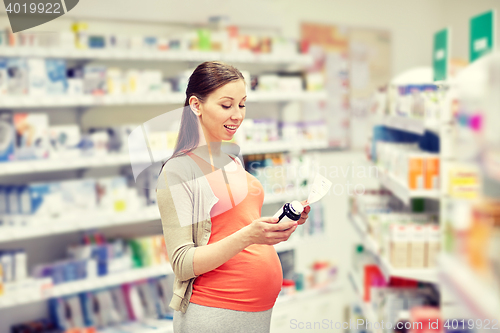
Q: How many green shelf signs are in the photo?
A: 2